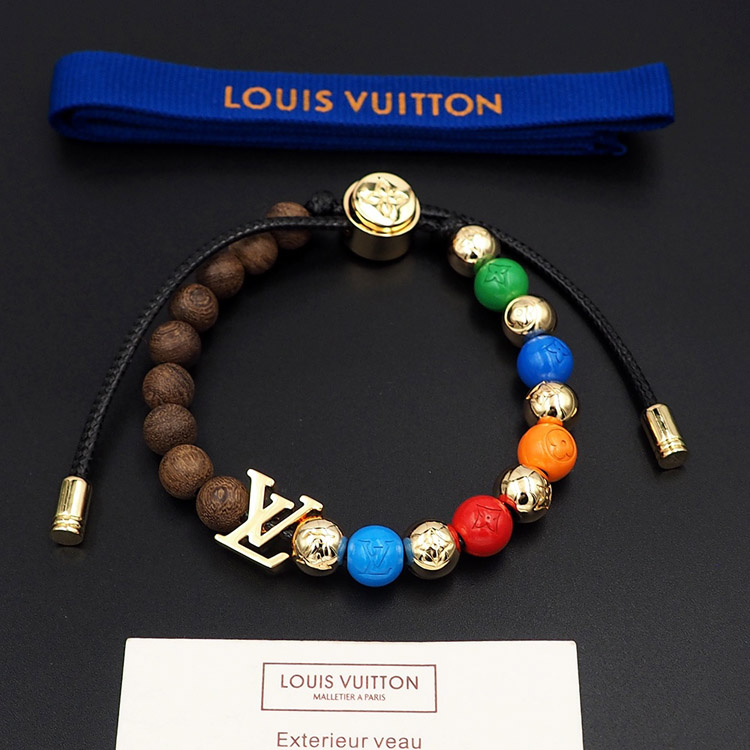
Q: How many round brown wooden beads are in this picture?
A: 9